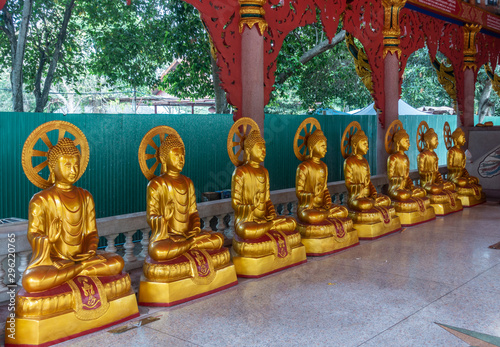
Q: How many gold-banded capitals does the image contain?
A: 3